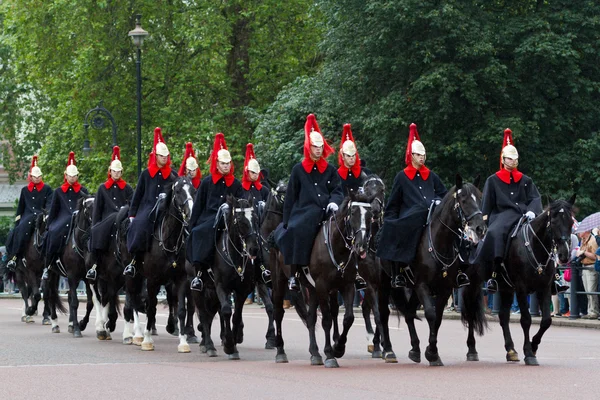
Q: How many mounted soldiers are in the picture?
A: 11